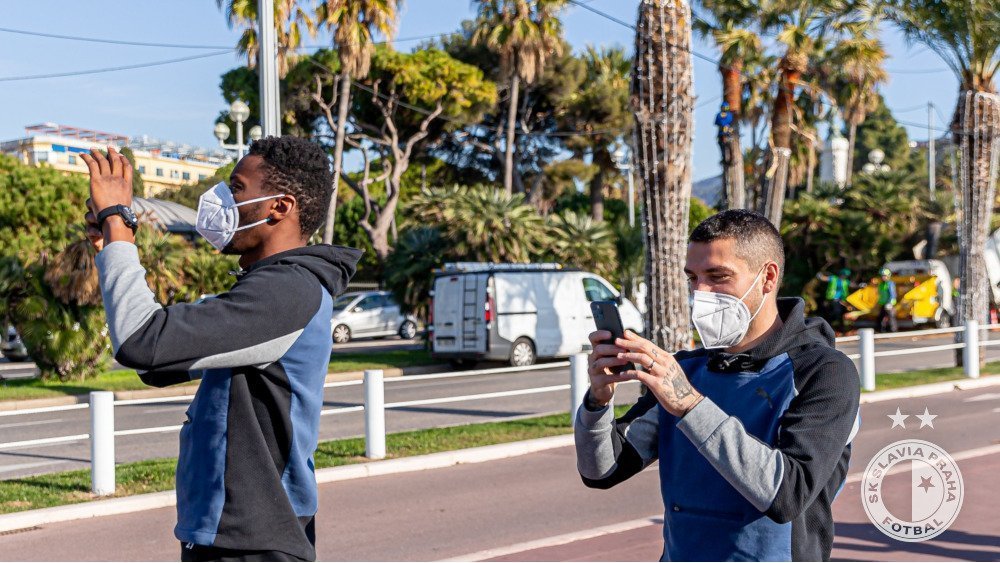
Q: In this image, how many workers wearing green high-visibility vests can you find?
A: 2